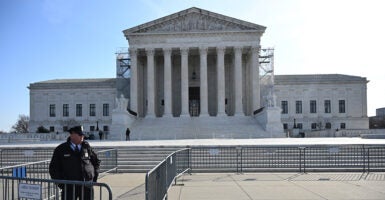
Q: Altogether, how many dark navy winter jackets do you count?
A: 1